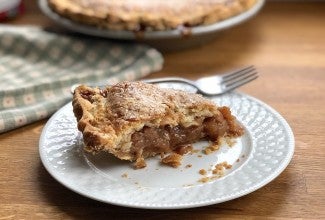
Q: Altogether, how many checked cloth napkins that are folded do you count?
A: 1